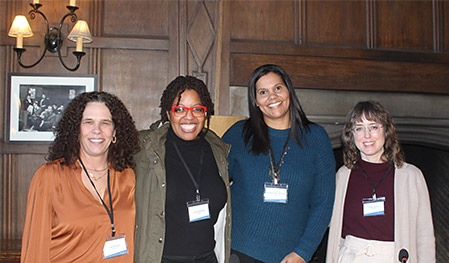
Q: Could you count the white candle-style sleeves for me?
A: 4